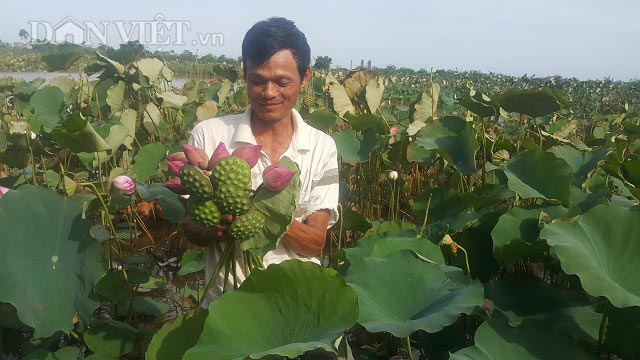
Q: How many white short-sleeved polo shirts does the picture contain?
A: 1